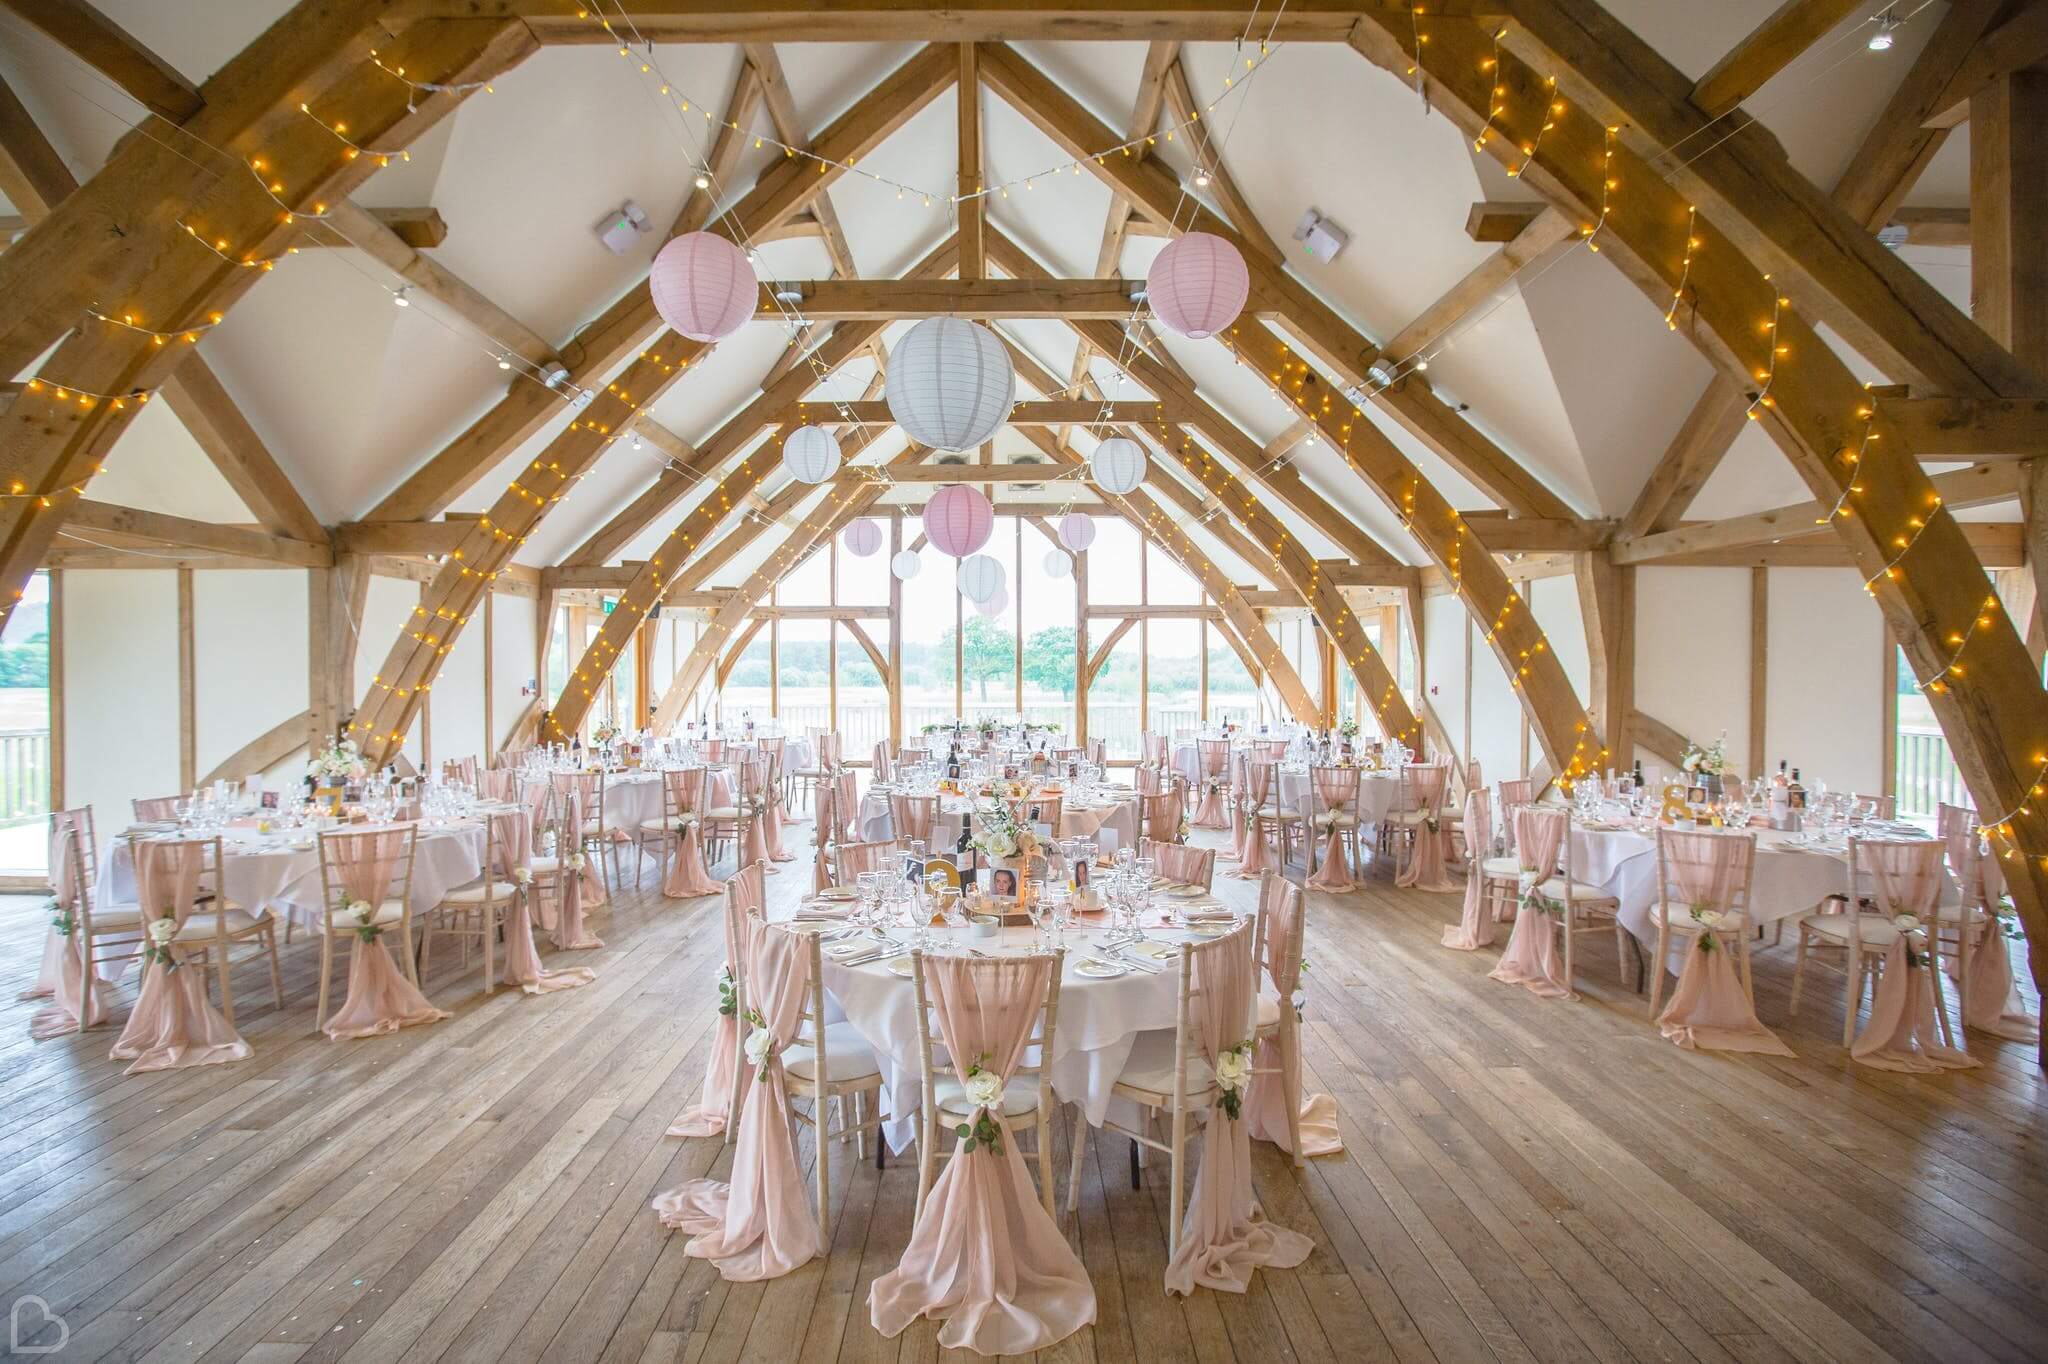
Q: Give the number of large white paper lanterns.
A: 1